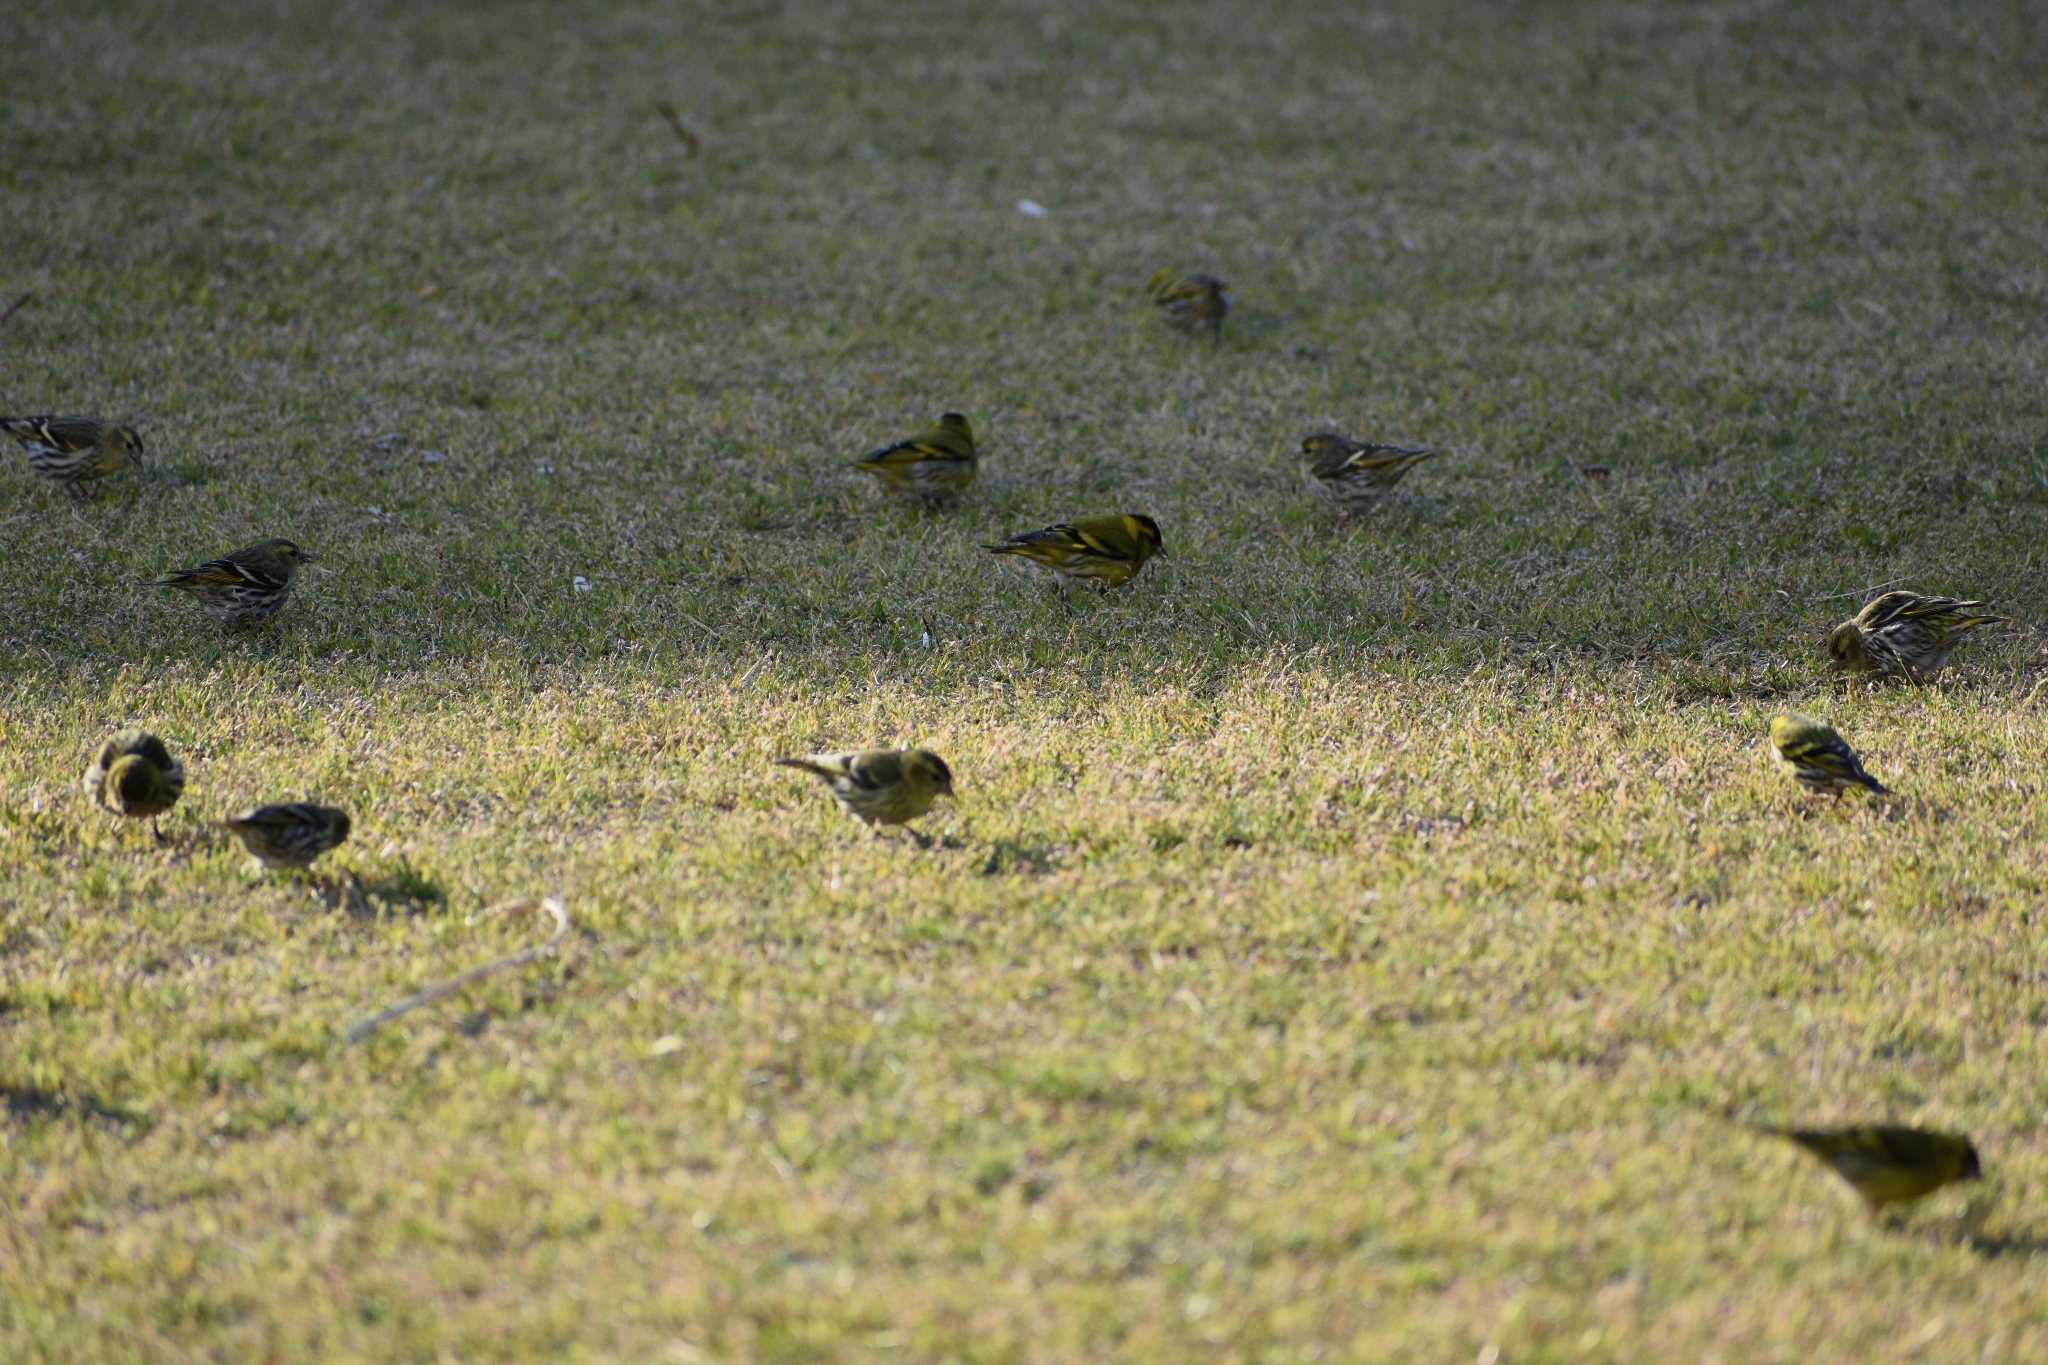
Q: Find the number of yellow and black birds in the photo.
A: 12